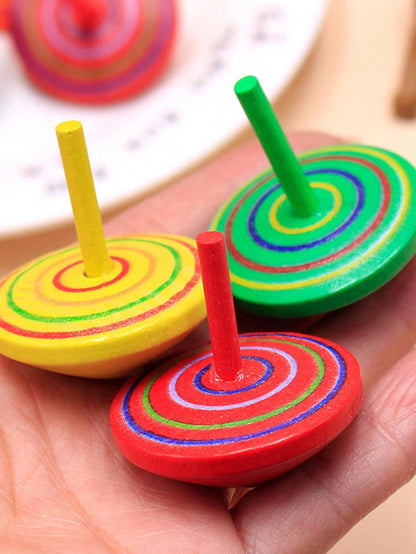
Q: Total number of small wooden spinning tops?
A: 4